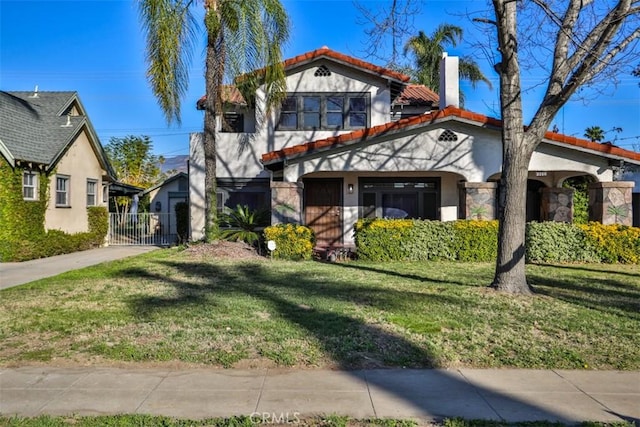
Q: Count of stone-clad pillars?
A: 4